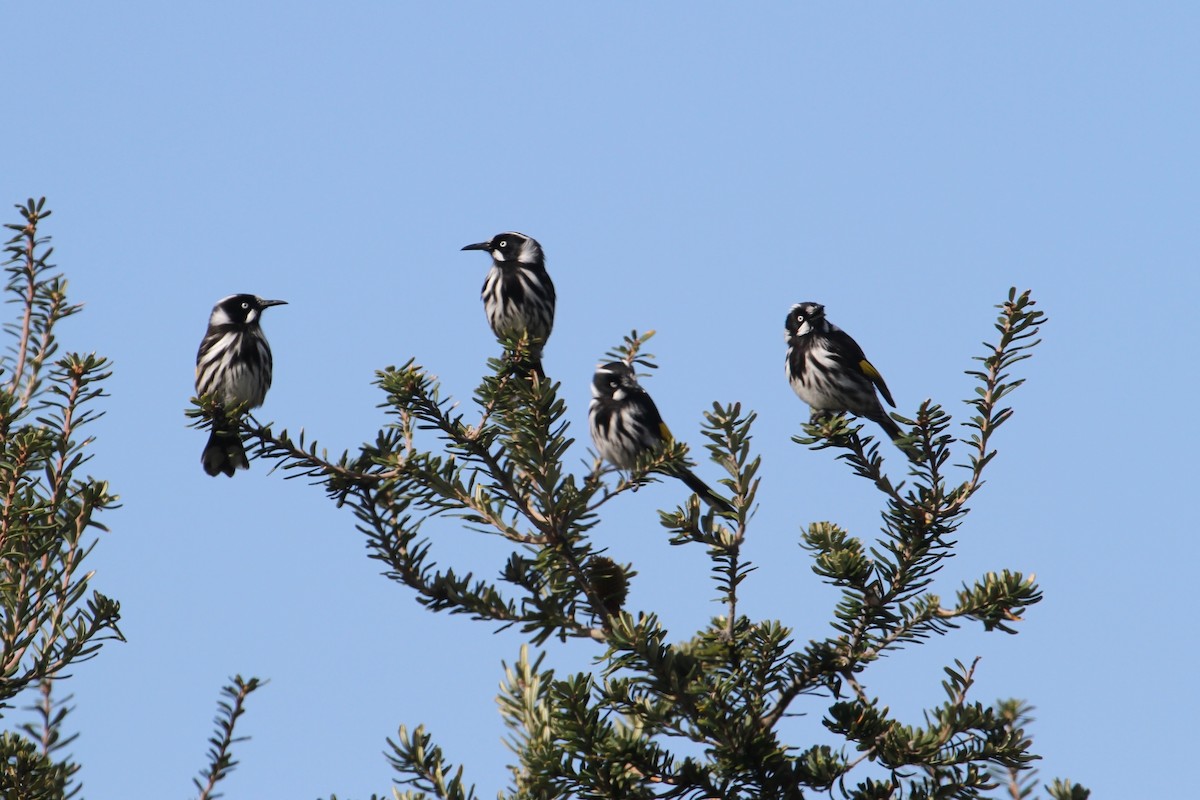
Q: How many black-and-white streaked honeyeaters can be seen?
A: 4